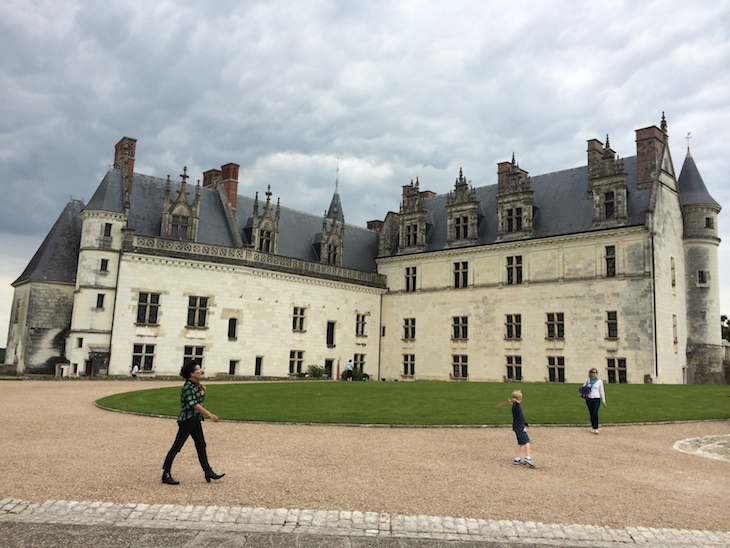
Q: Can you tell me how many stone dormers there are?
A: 7